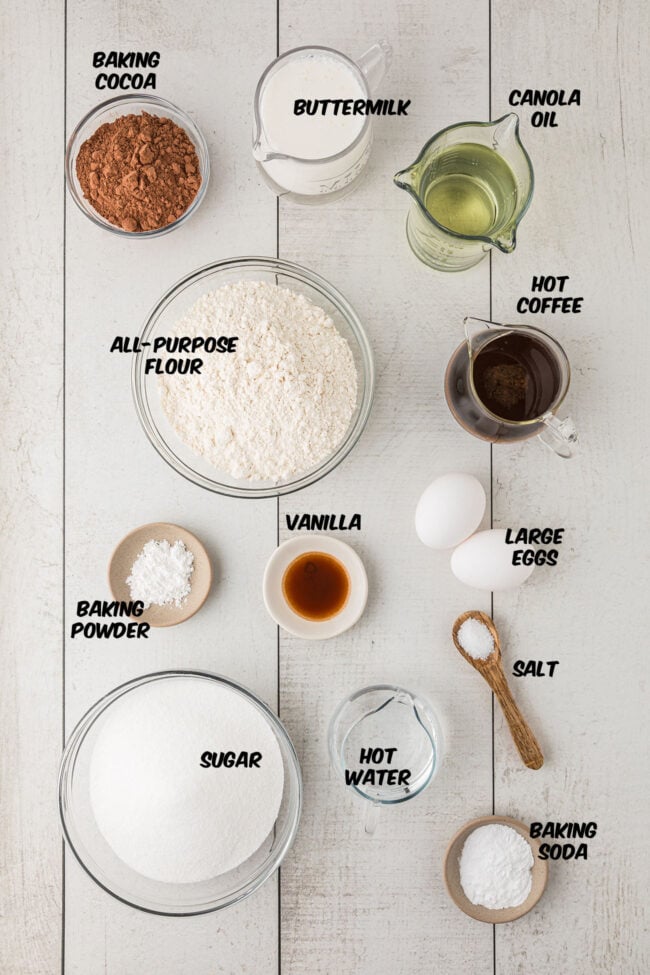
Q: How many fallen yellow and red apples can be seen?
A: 0